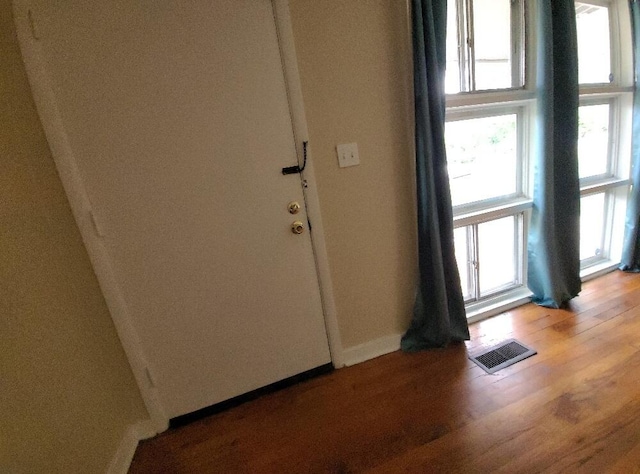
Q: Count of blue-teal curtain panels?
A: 3